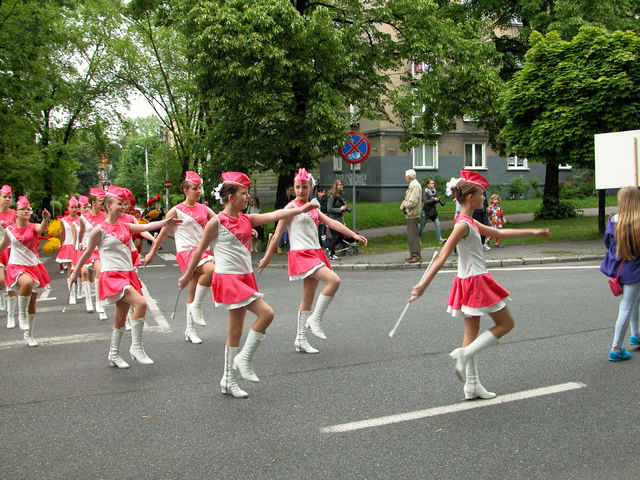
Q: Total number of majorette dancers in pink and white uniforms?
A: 11